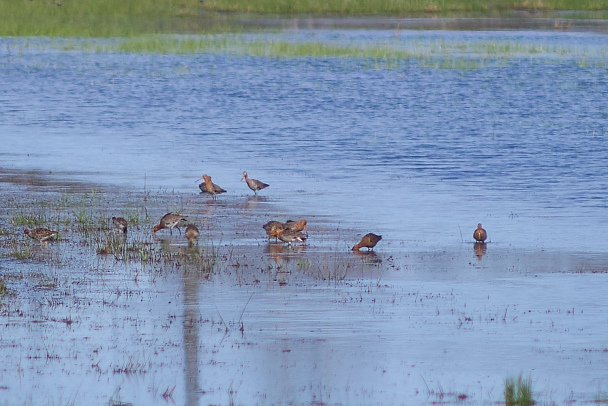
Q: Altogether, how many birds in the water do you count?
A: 12